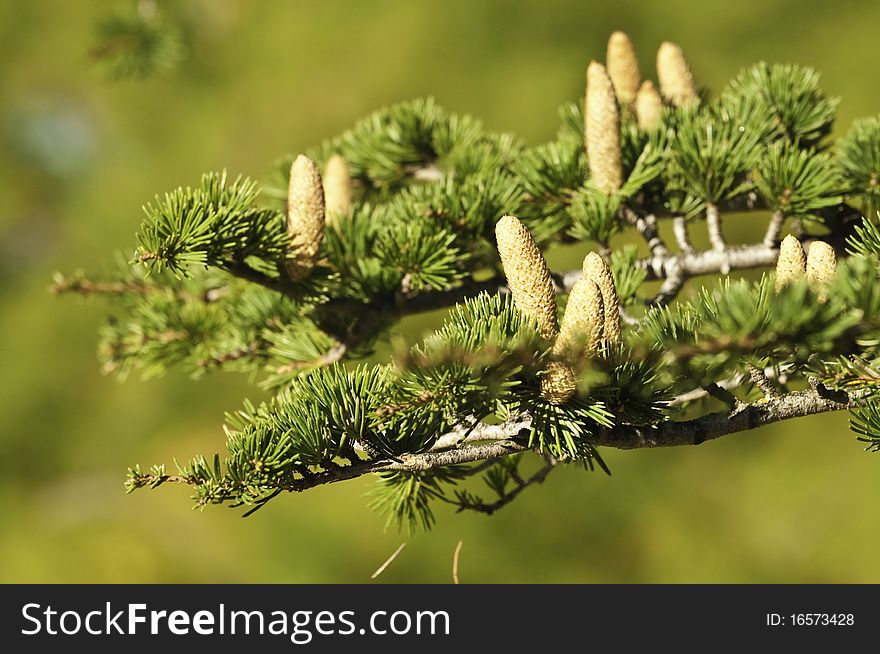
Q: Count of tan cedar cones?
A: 11